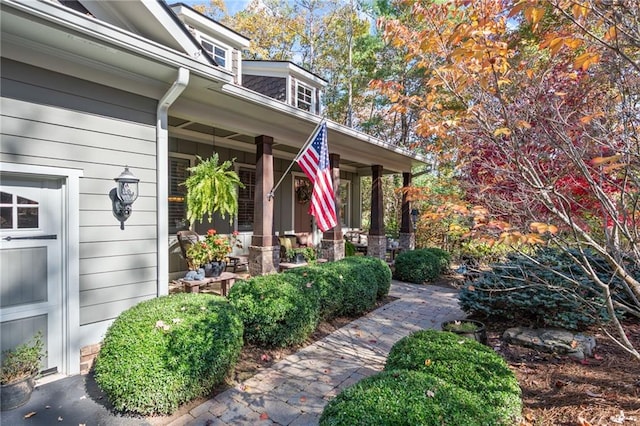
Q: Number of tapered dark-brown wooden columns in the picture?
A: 4